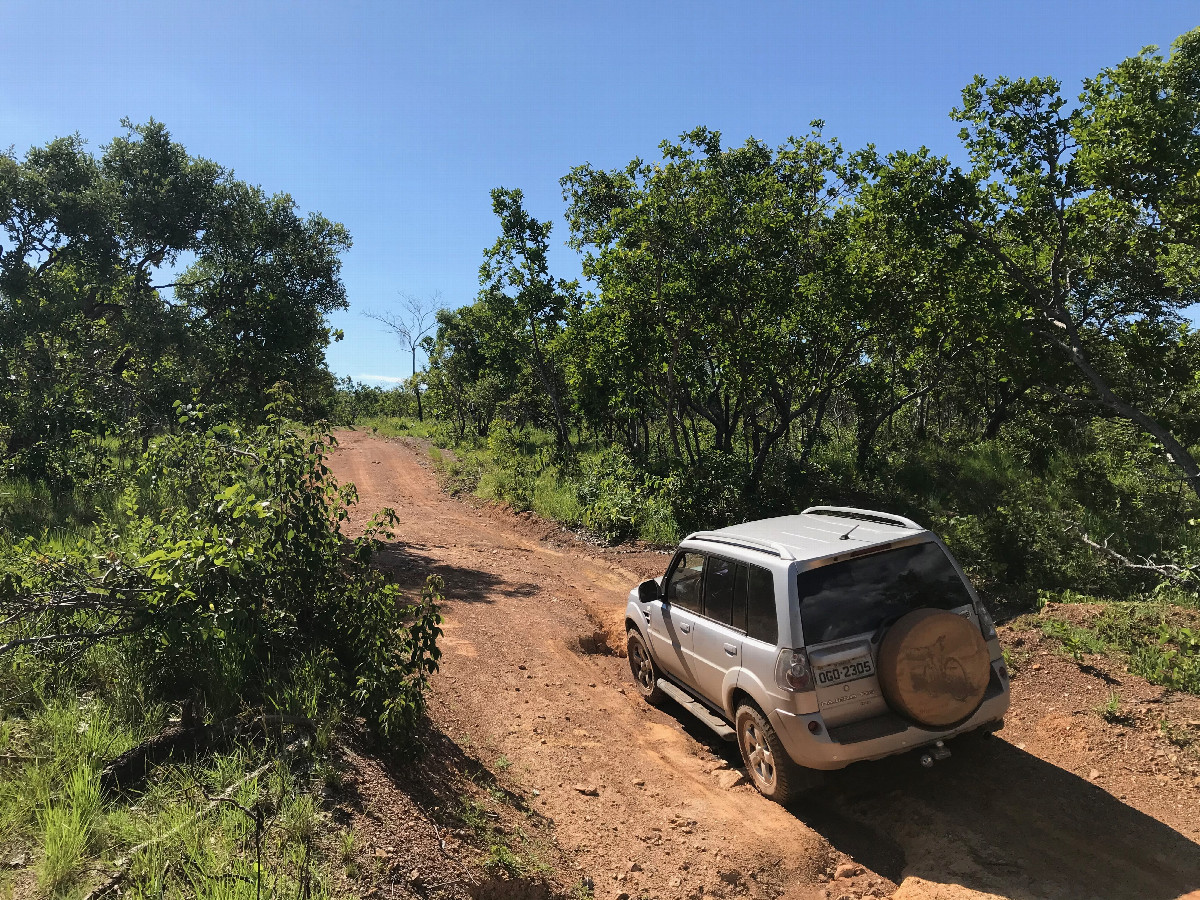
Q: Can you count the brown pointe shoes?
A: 0